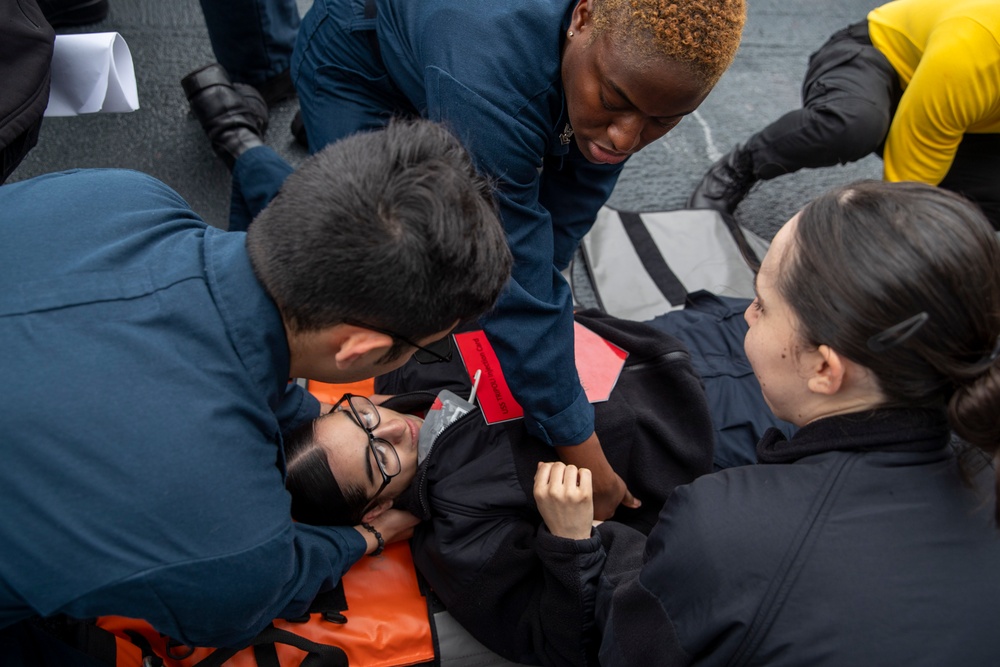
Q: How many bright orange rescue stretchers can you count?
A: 1